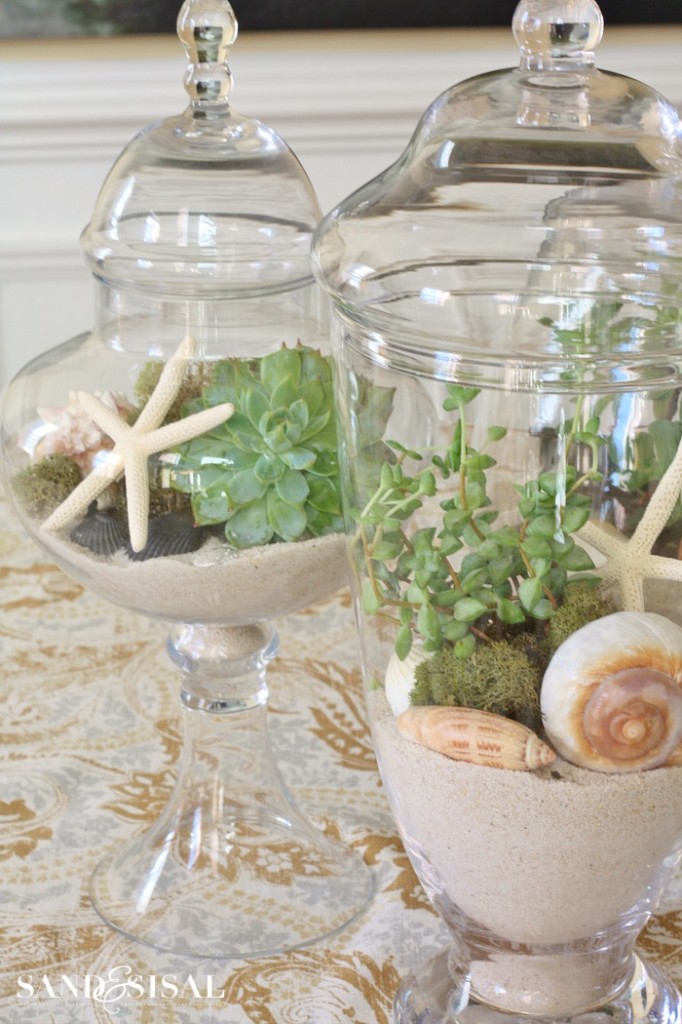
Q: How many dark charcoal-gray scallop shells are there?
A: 2